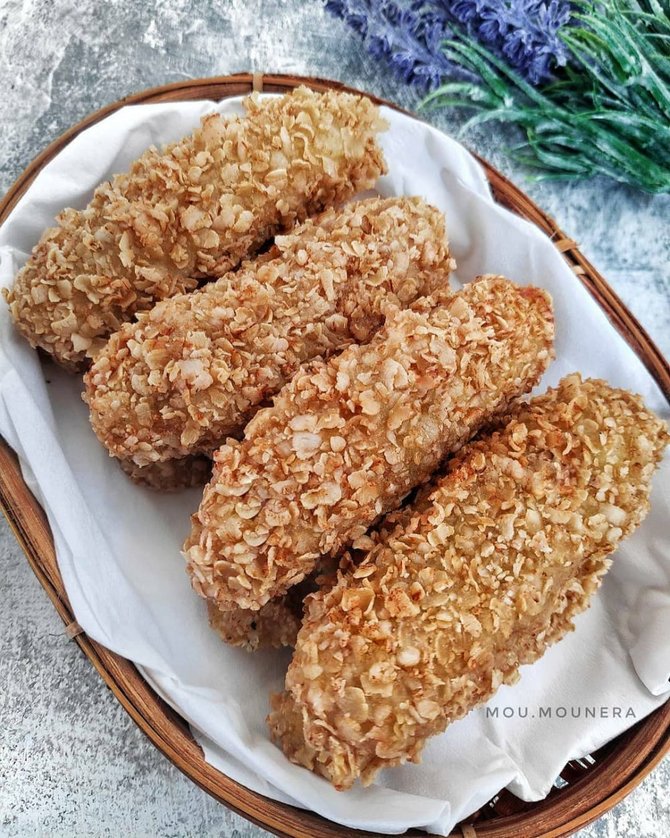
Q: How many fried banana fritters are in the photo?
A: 6